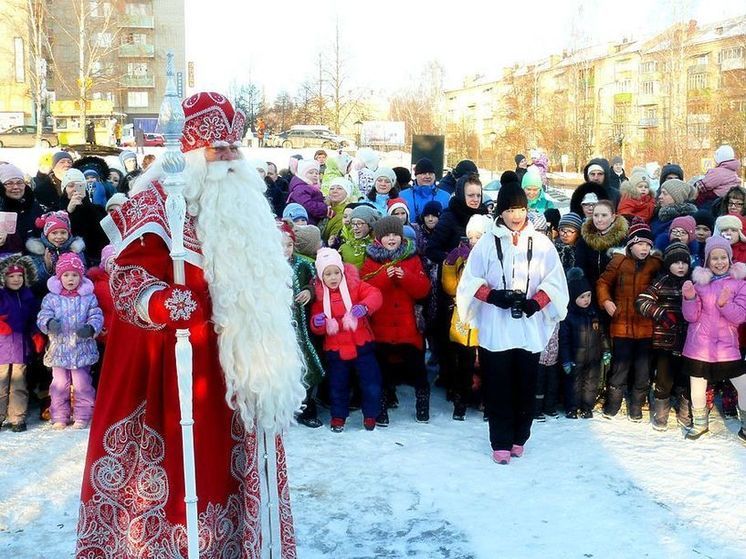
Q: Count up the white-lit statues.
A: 0